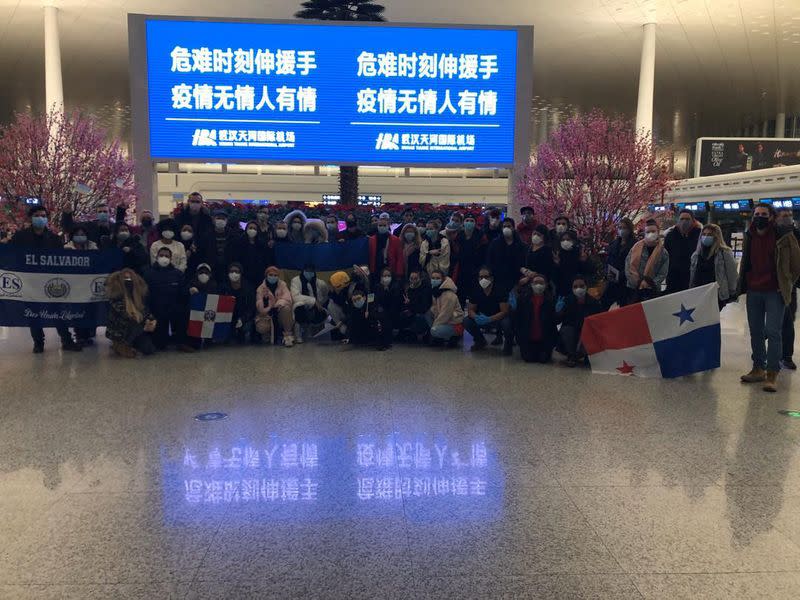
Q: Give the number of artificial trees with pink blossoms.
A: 2